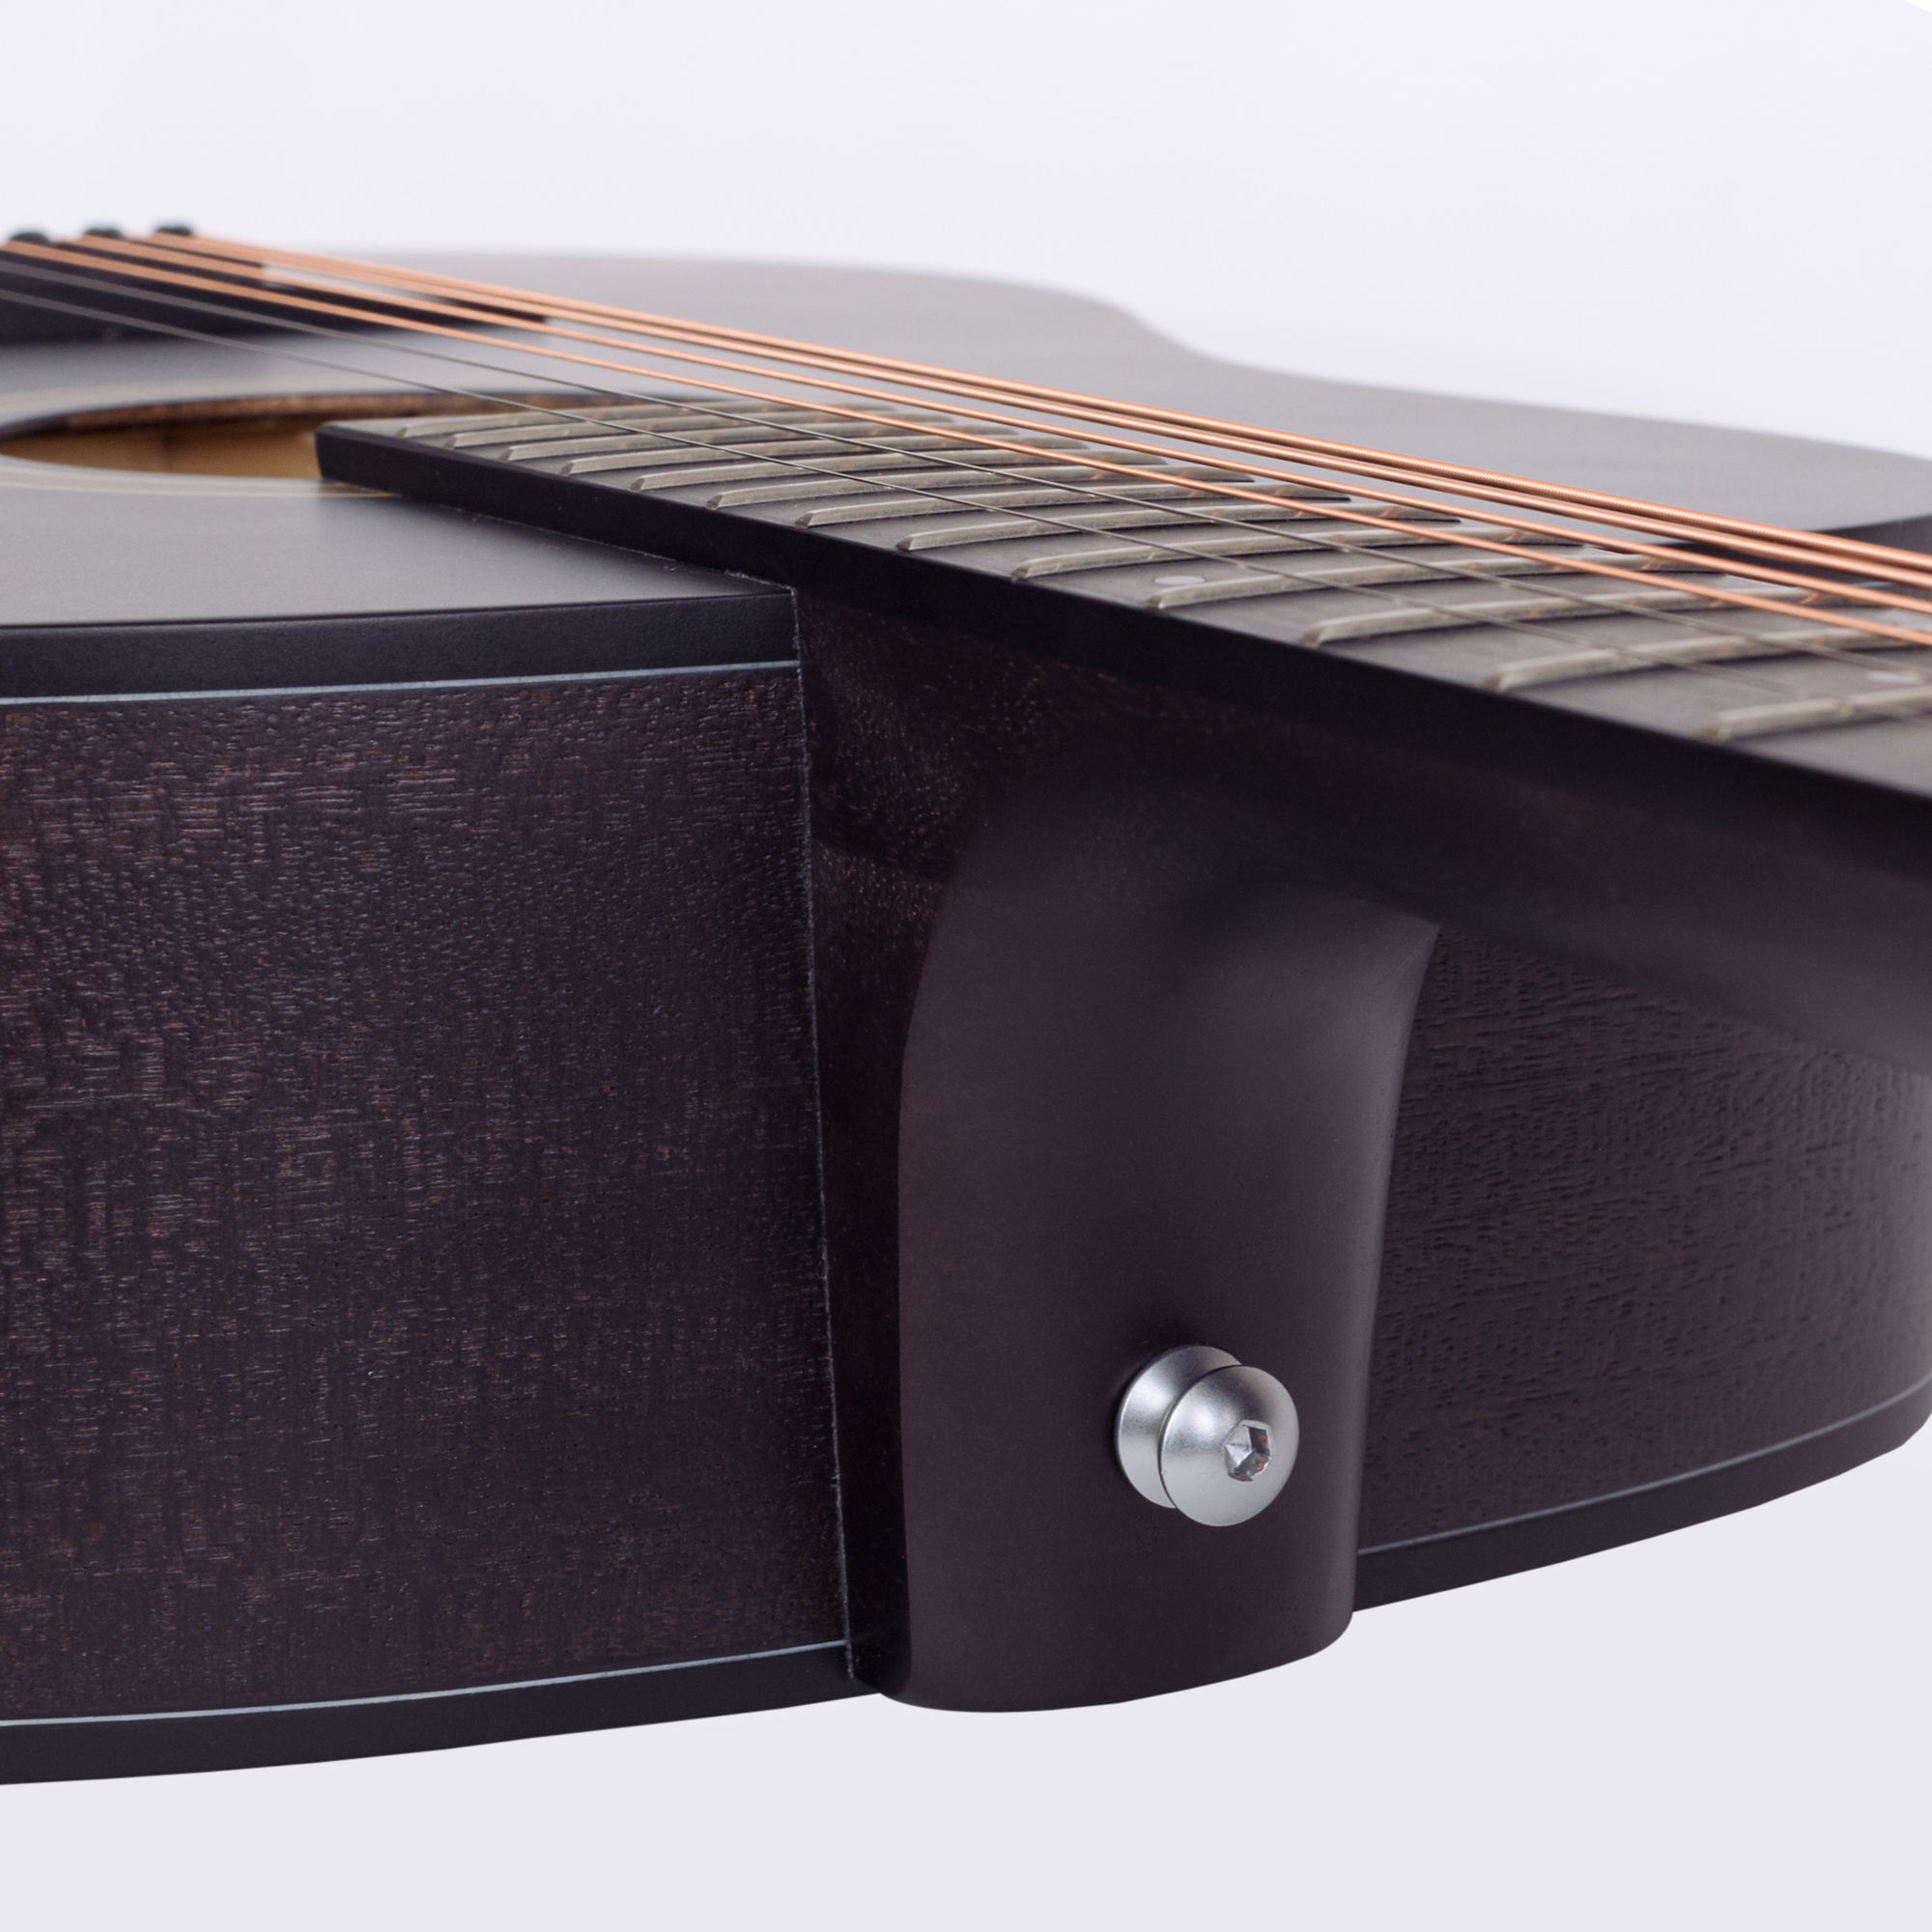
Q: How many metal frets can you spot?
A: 13